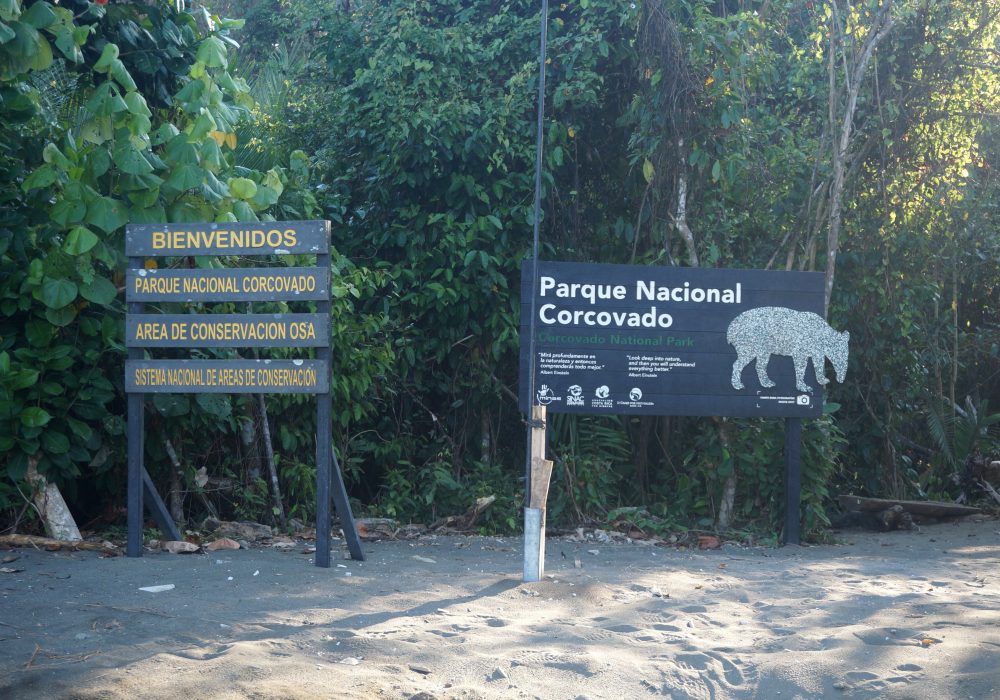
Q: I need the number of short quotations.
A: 2